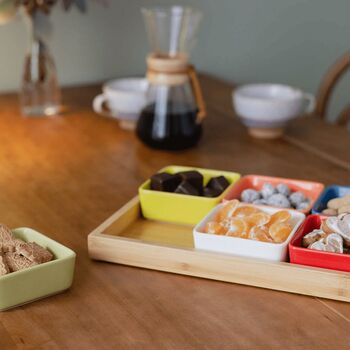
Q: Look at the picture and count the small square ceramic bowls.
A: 6